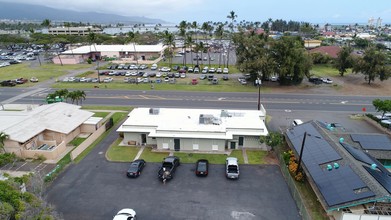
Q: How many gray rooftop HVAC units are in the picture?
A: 3